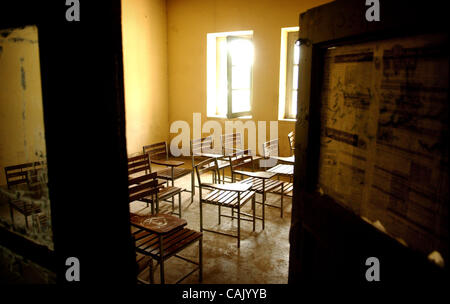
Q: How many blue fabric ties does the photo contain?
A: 0